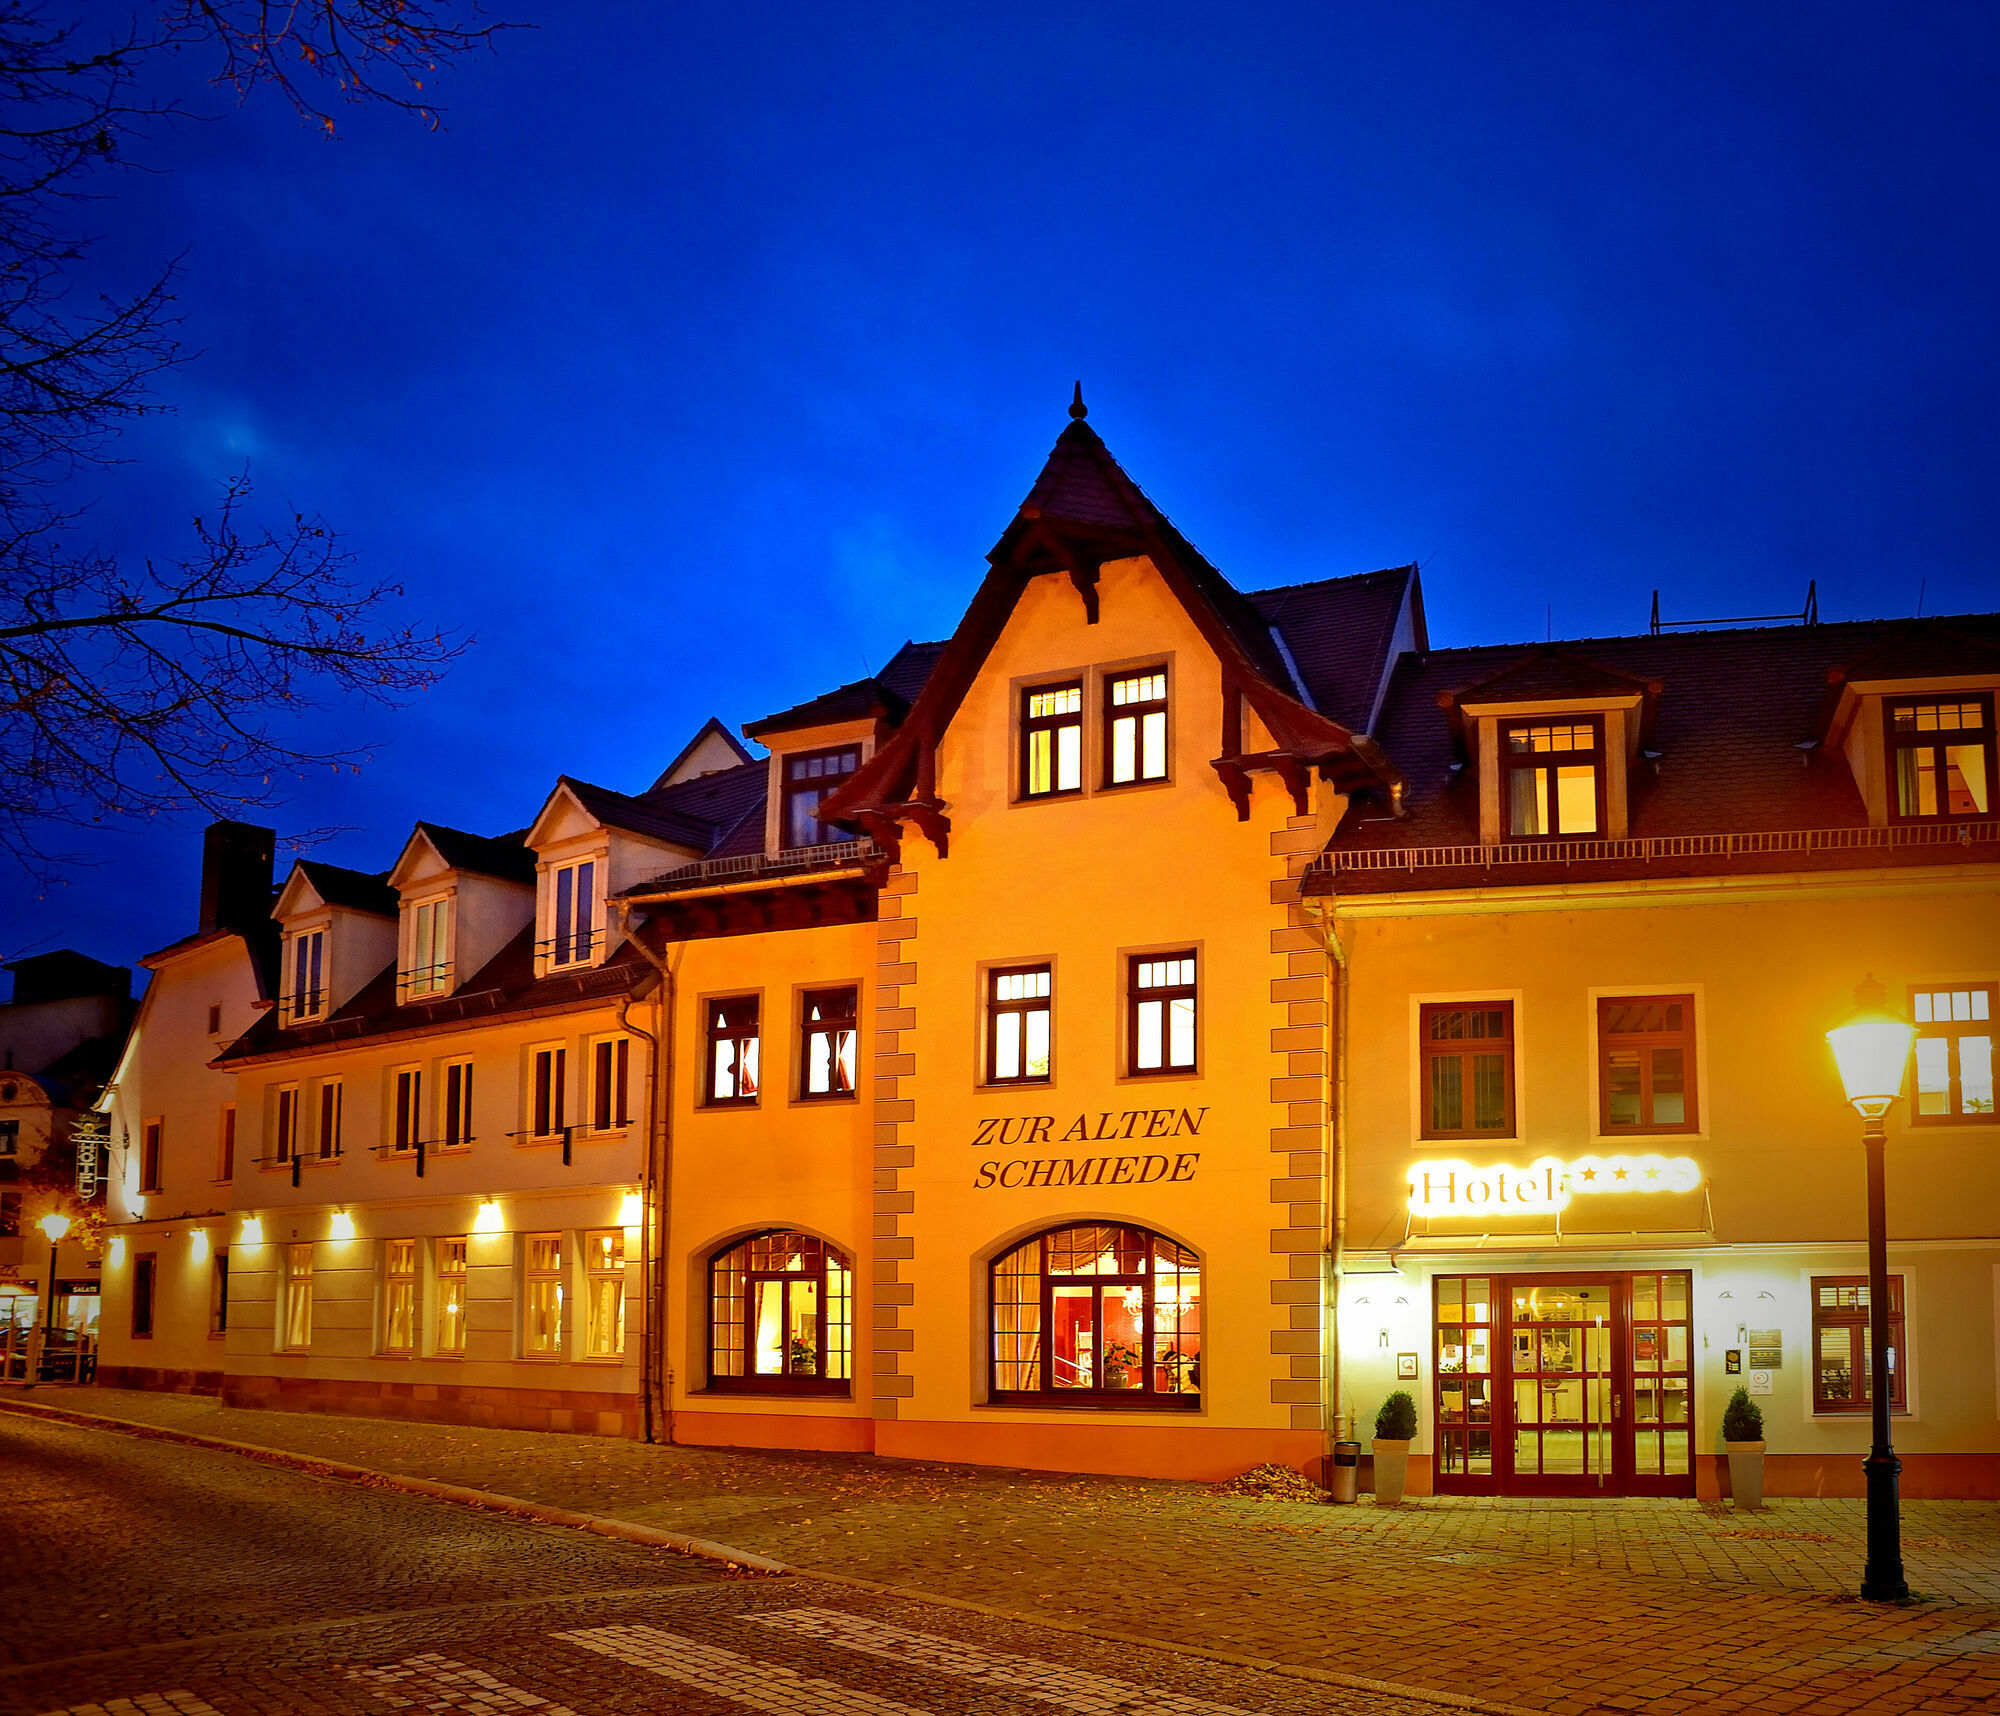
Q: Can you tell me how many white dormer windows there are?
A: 3